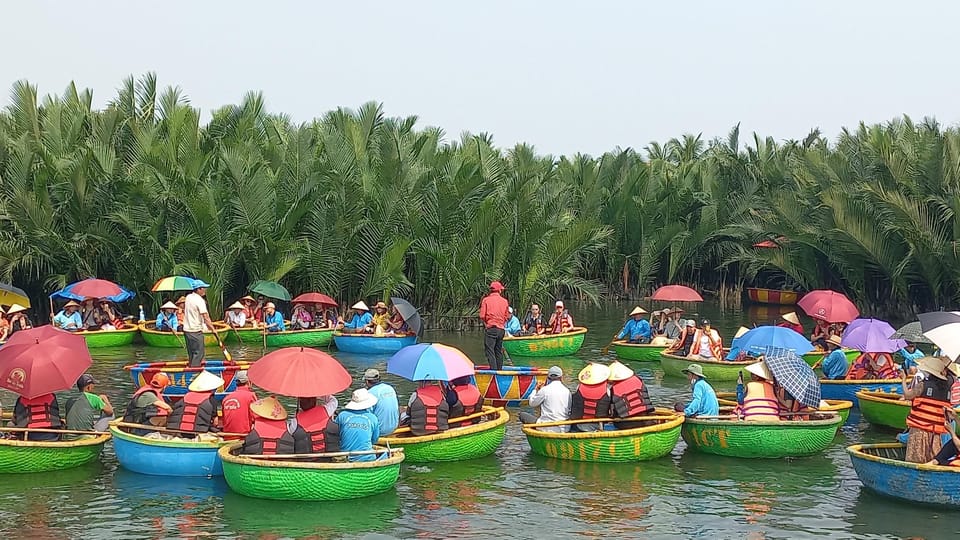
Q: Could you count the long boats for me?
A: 0